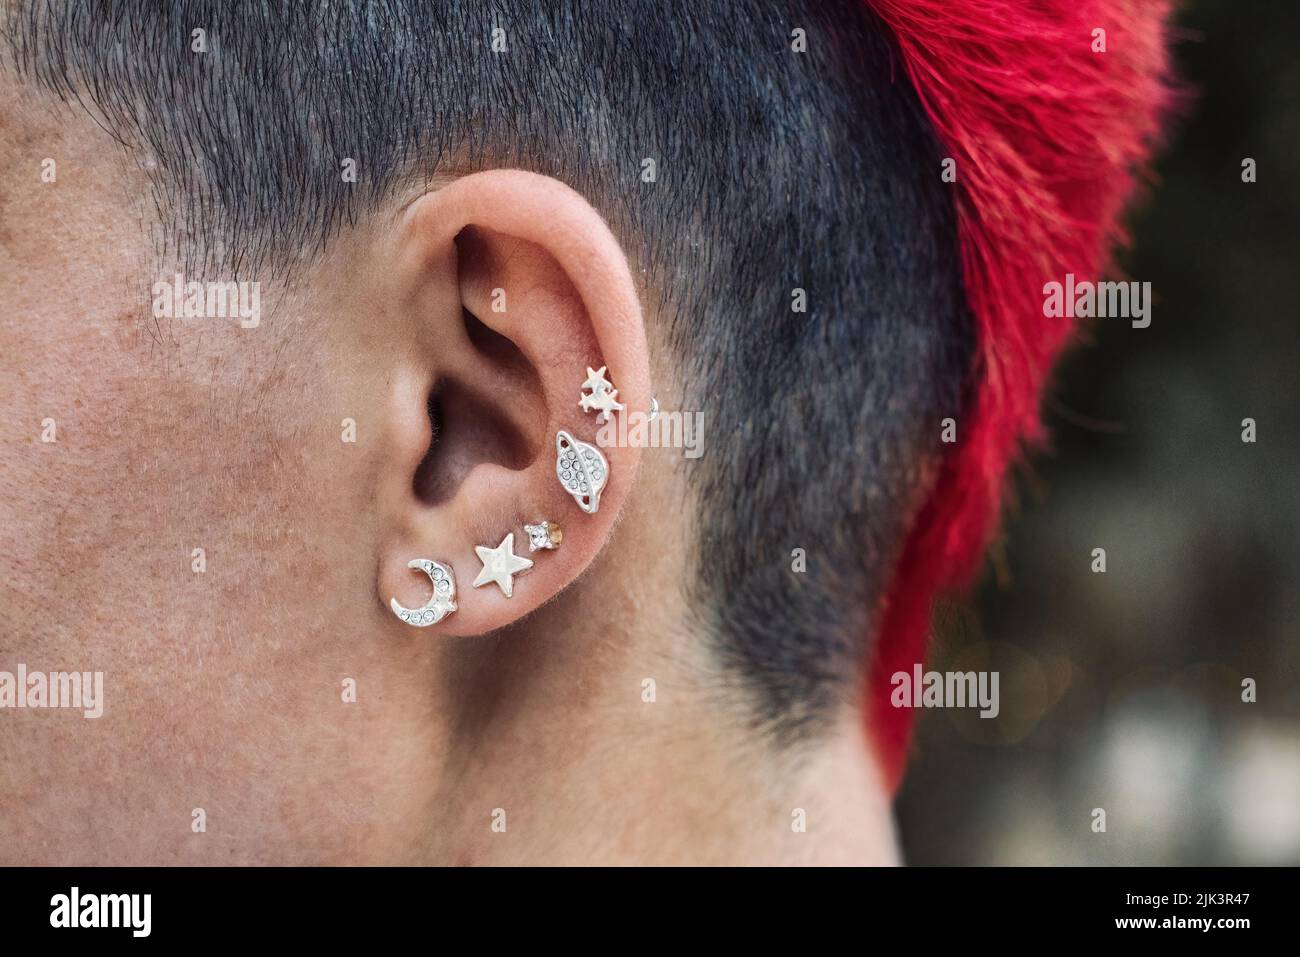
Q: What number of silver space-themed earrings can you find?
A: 4